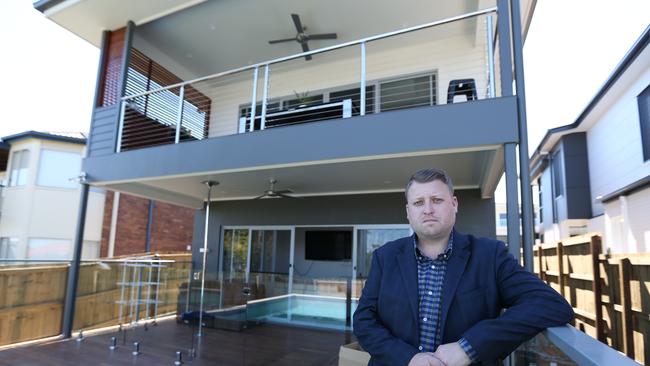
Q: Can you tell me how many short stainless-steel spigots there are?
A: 4